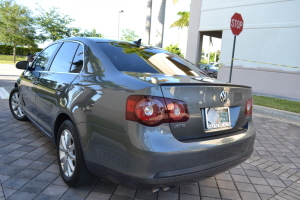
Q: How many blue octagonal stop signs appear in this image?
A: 0